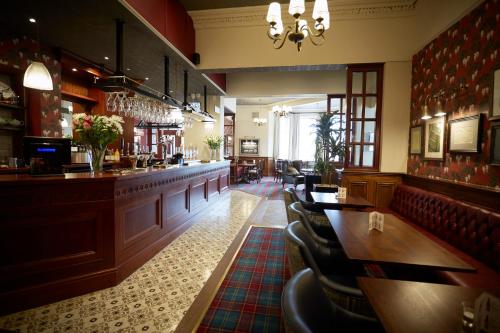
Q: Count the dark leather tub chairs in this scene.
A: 4